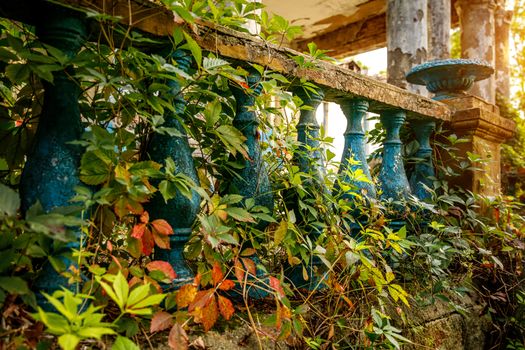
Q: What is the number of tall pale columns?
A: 4